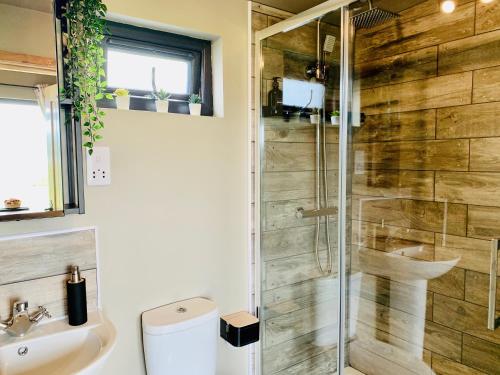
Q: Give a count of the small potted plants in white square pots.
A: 3